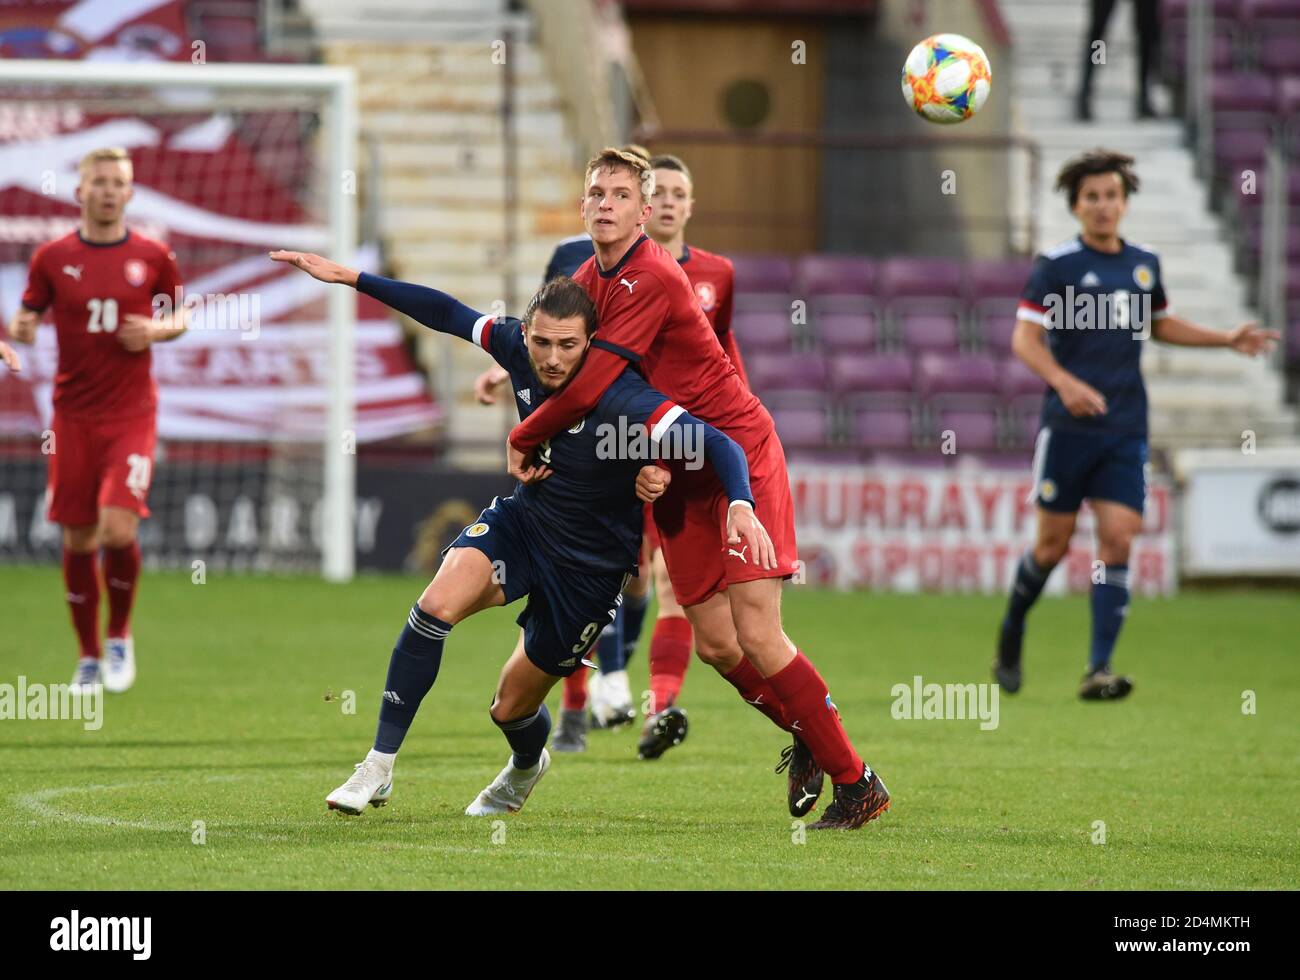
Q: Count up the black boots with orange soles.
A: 2